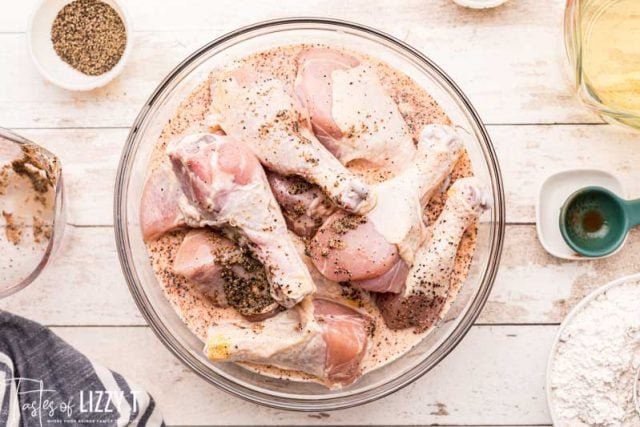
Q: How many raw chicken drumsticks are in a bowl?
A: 5